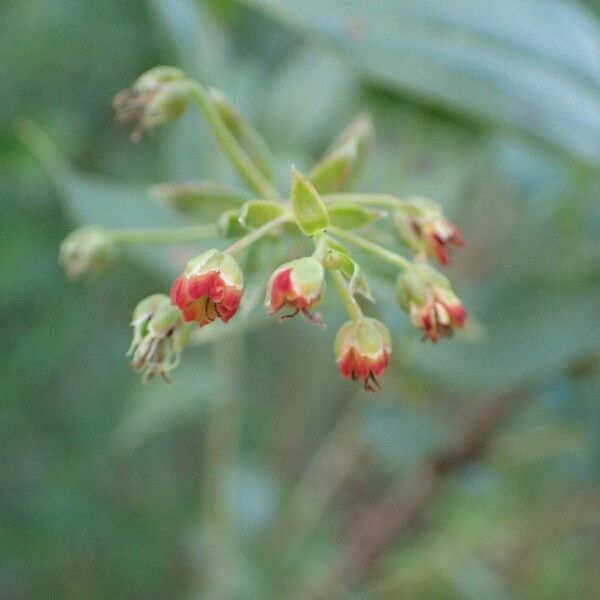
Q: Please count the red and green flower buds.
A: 5